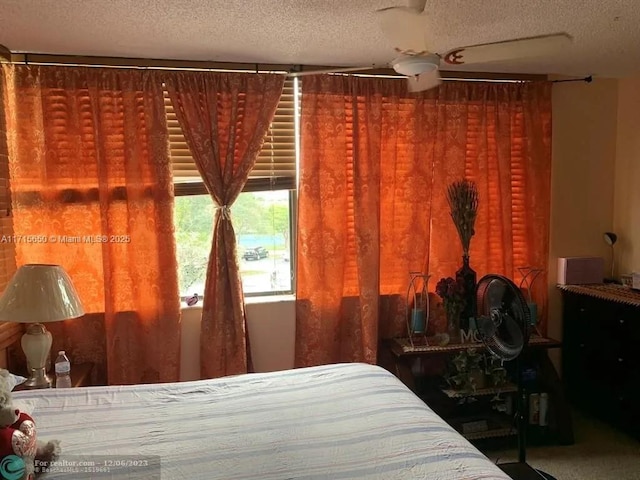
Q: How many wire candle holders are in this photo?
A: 2